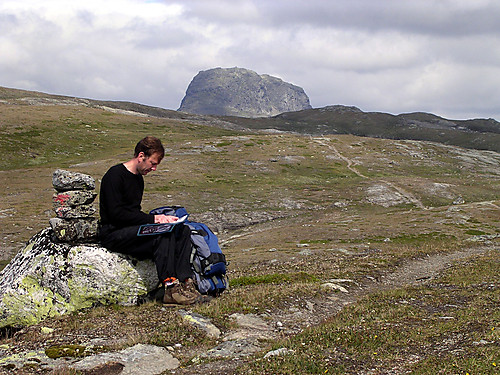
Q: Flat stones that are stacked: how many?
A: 4